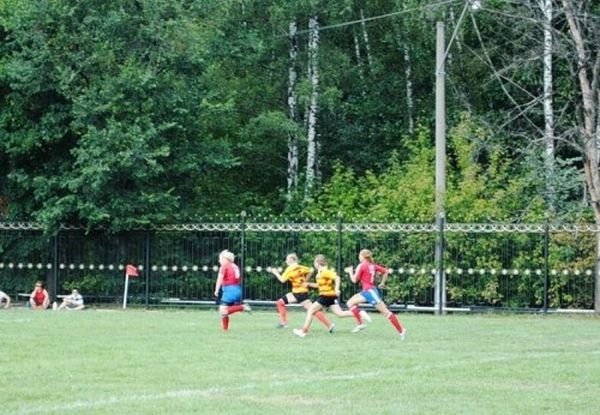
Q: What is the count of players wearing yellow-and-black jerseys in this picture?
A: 2